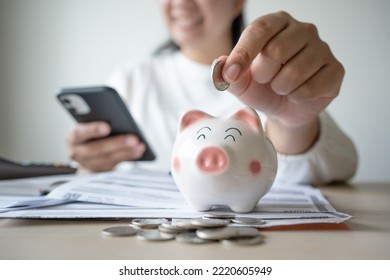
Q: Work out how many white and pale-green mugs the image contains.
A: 0